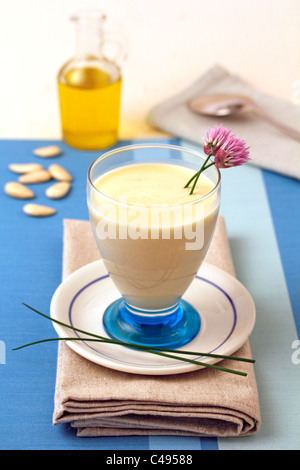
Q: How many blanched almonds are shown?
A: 7